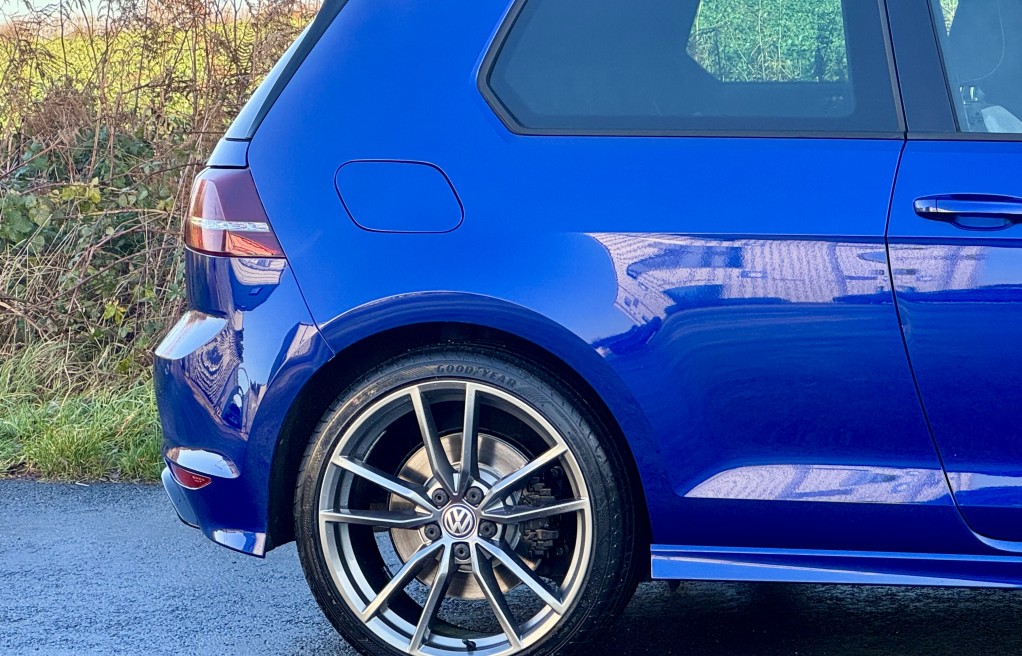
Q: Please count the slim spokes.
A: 10